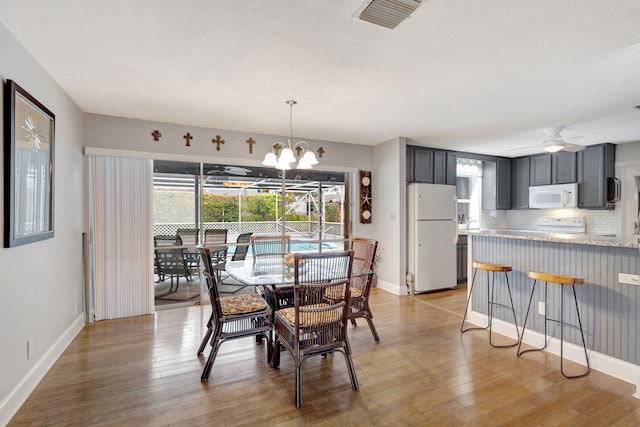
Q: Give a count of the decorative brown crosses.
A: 7